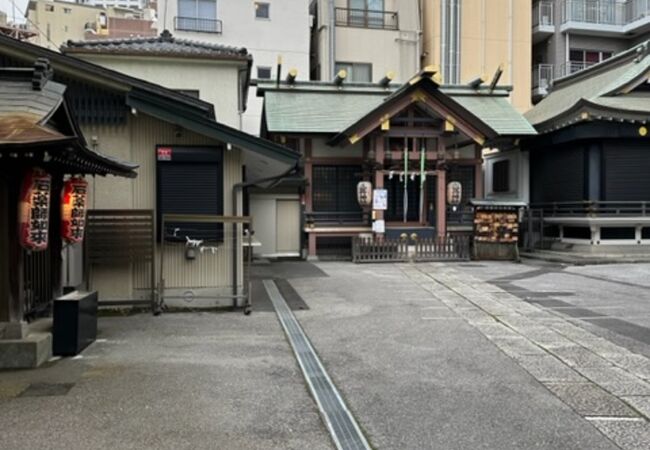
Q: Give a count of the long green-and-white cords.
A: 2